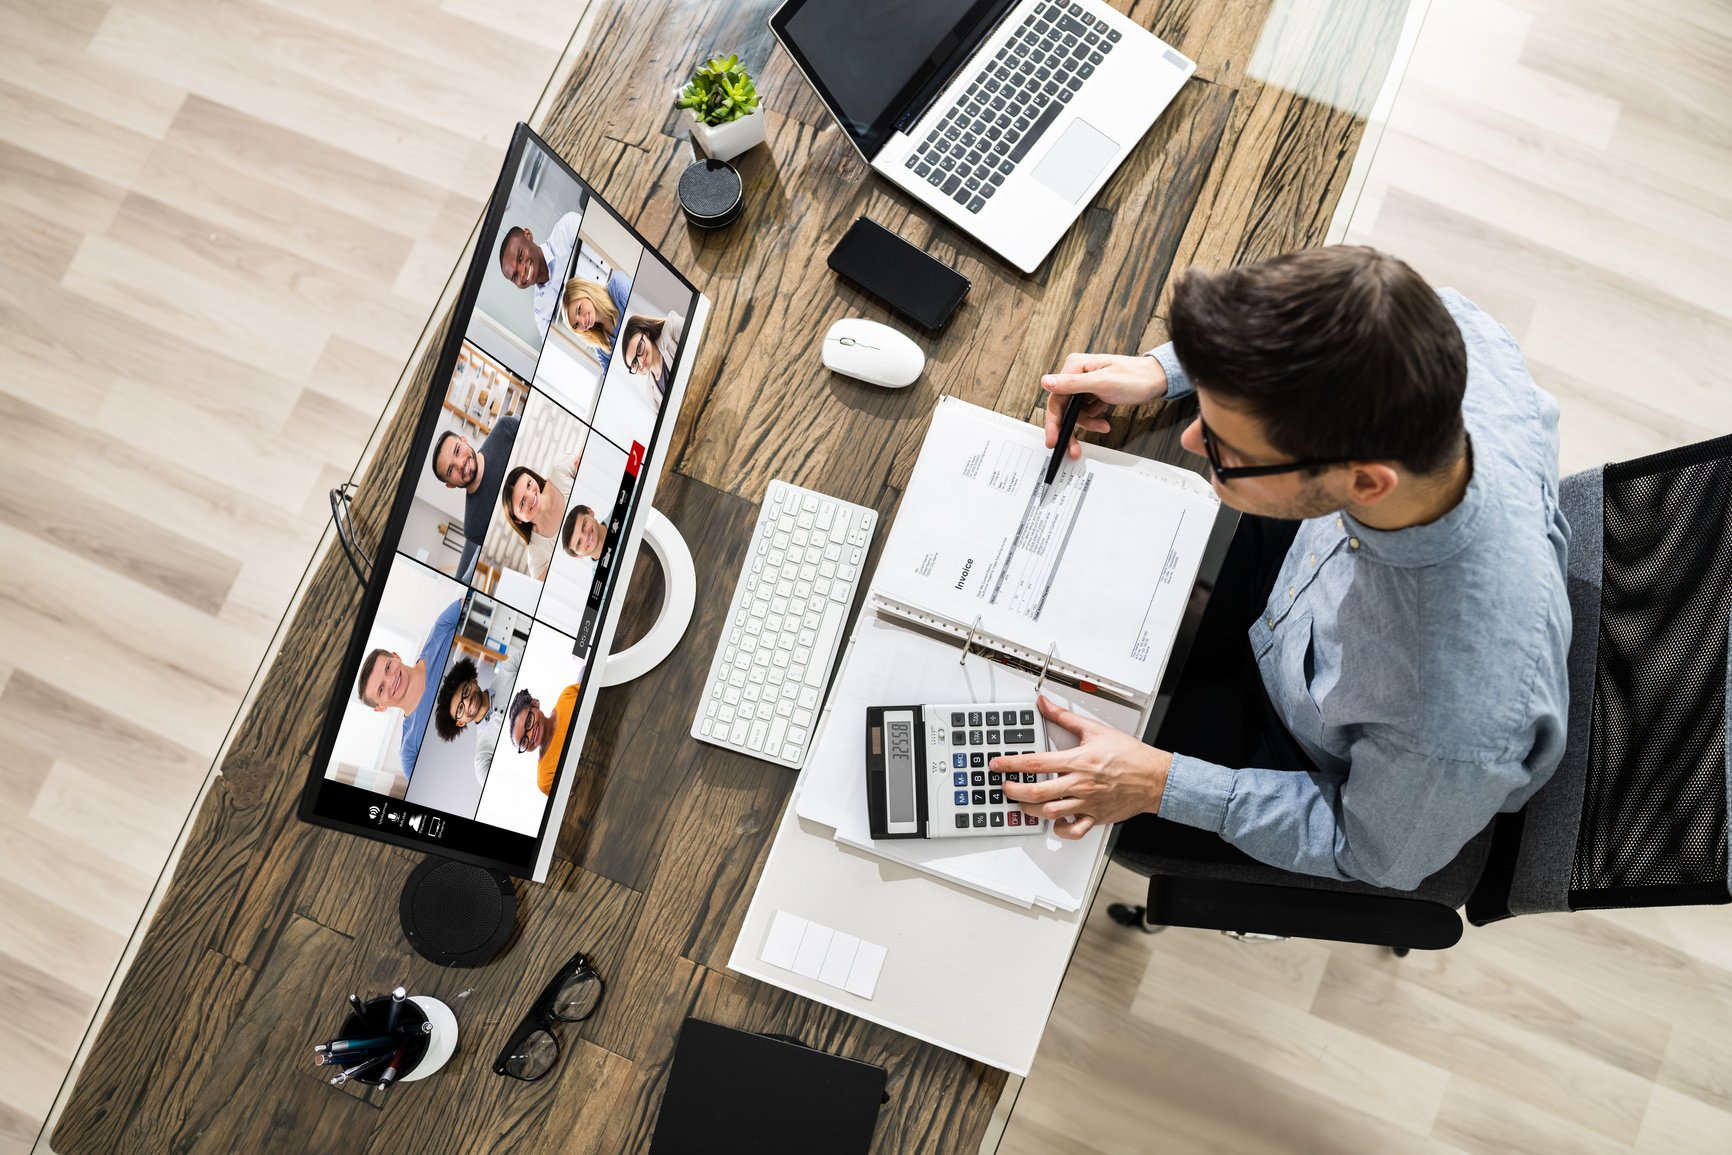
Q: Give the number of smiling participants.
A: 9